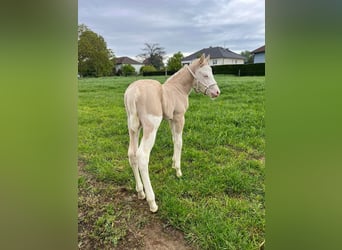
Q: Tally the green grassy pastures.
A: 1